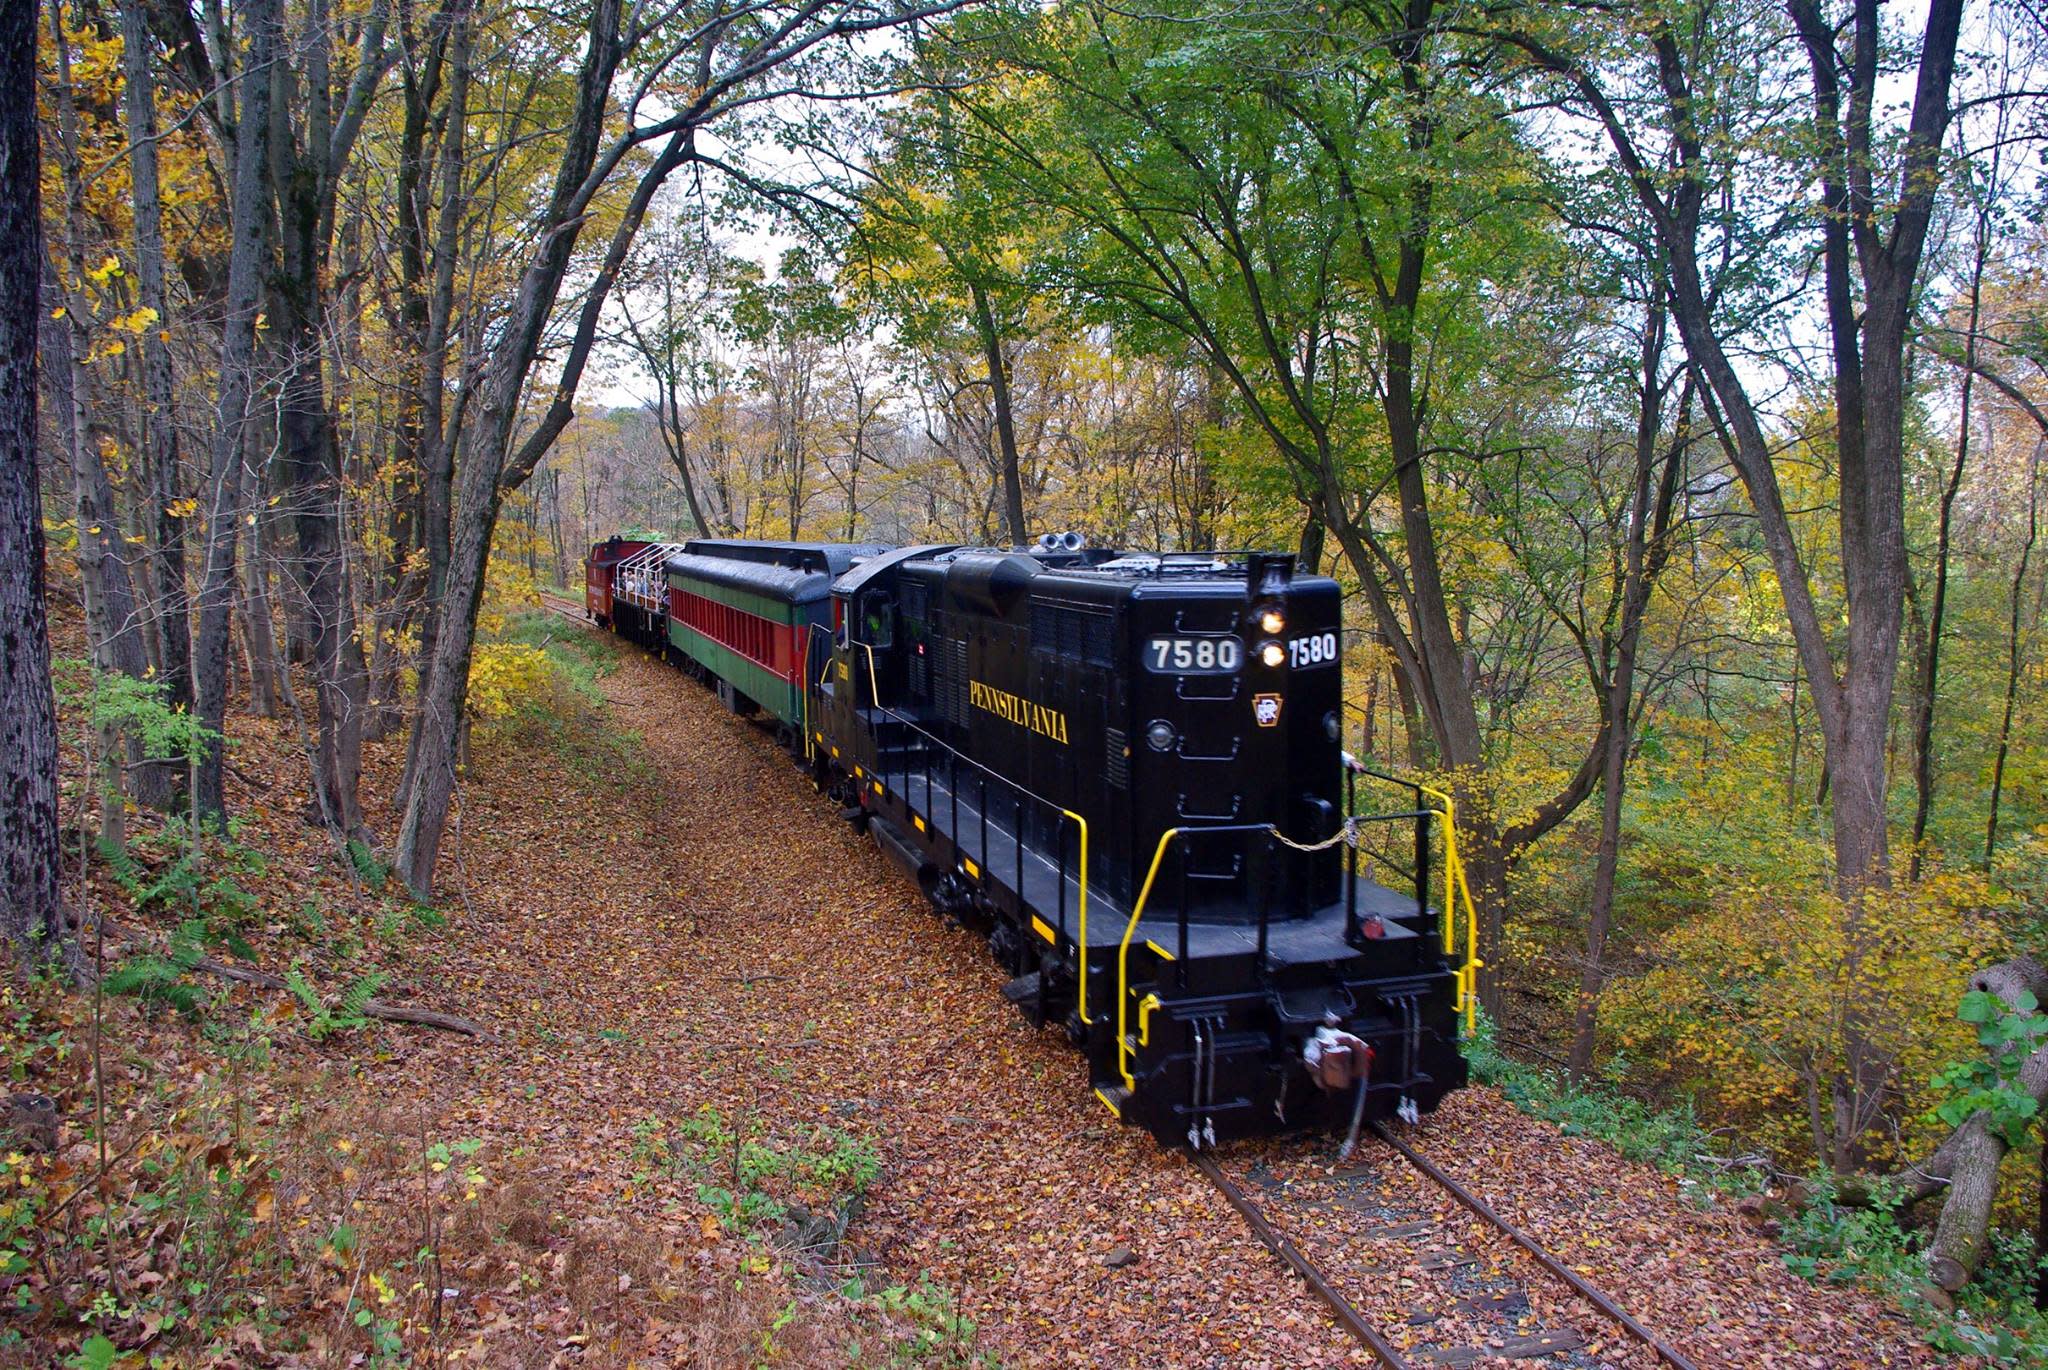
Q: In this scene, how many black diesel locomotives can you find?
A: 1